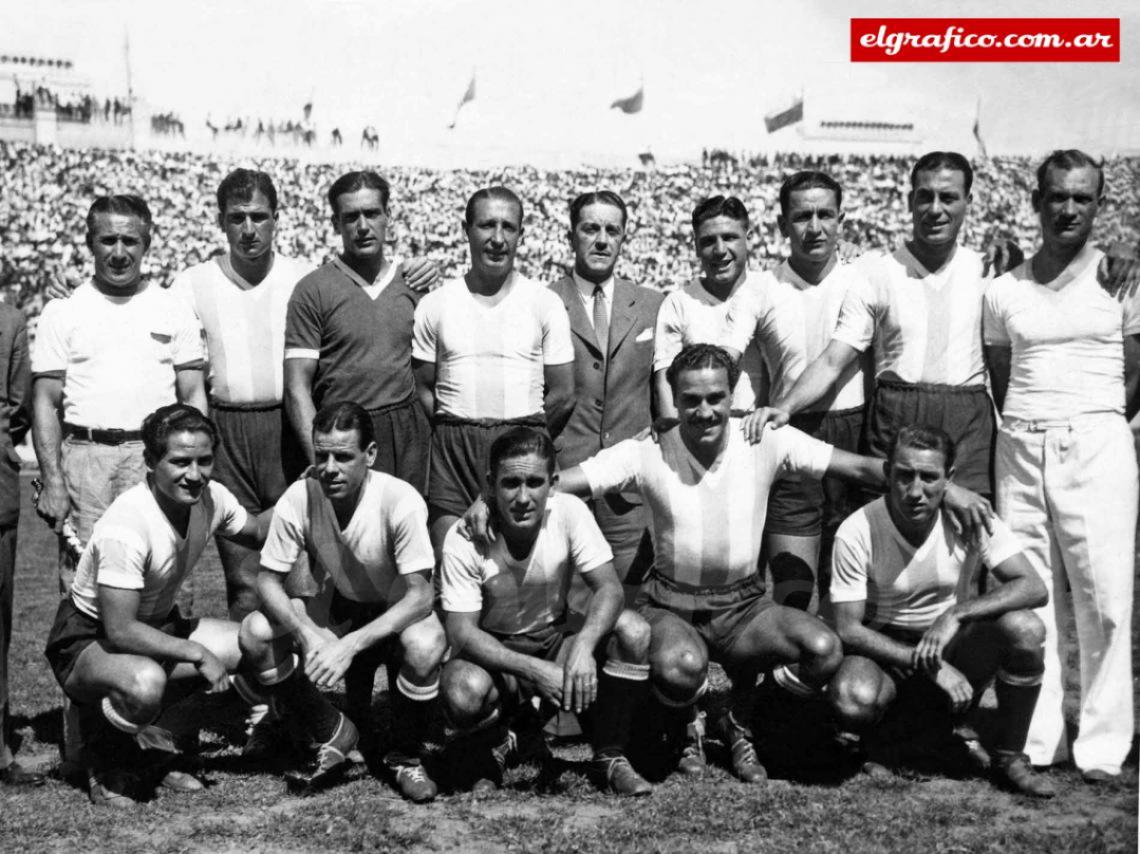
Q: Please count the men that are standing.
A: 9